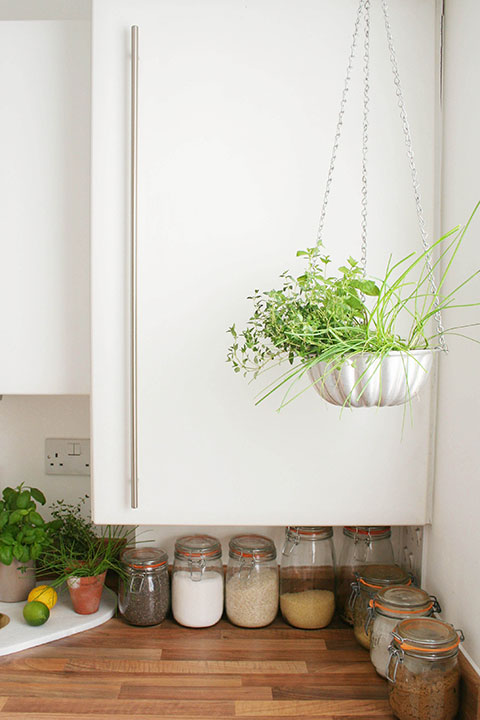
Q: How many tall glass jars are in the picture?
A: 2